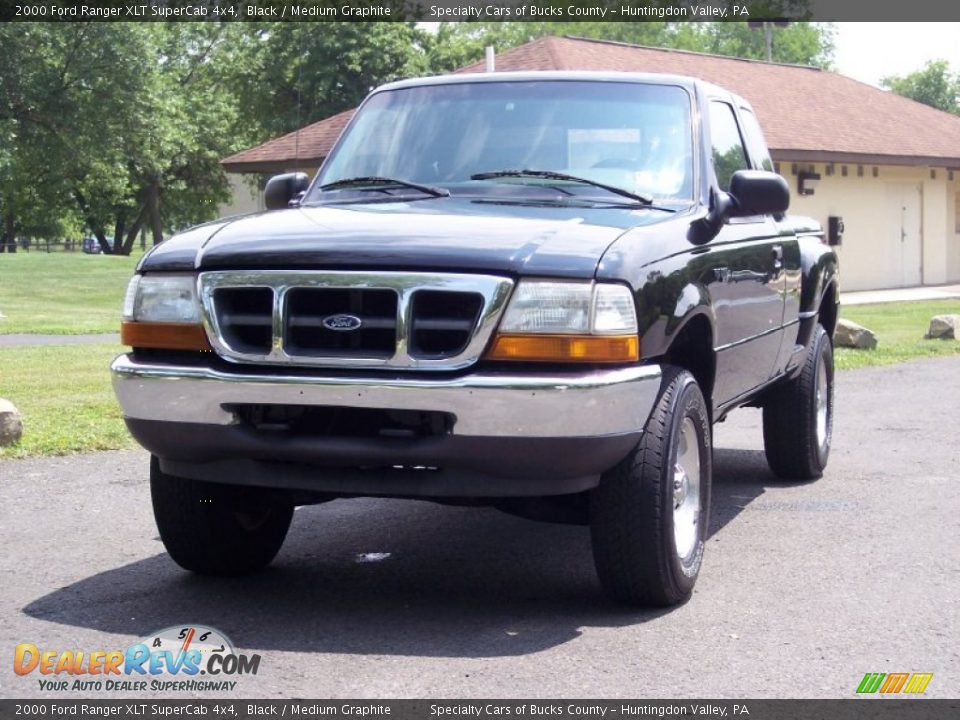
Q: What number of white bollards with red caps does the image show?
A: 0